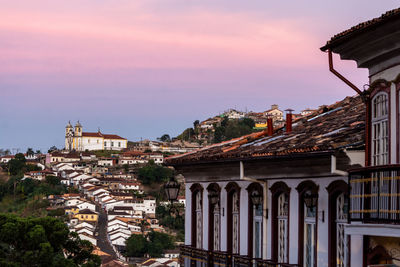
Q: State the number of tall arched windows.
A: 8